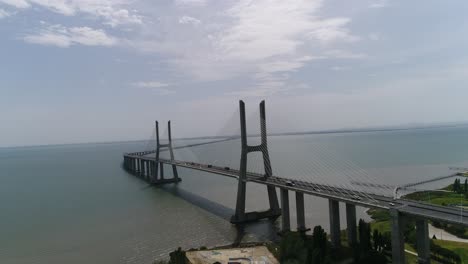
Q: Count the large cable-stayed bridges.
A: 1